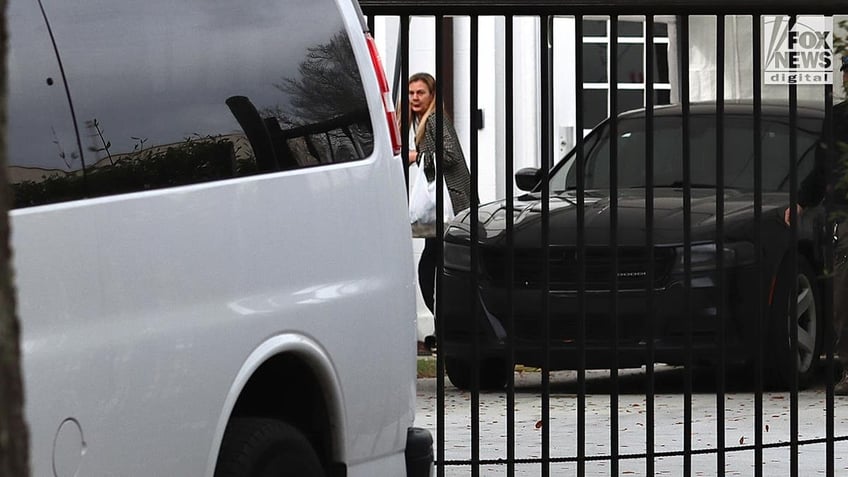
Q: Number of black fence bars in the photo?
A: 14